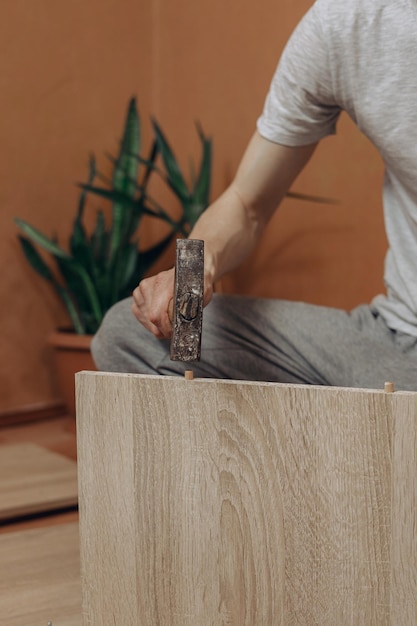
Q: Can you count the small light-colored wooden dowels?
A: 2